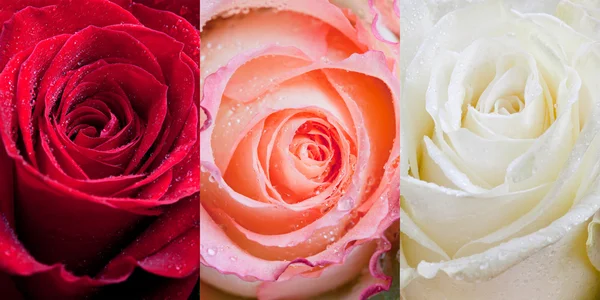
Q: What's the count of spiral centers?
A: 3